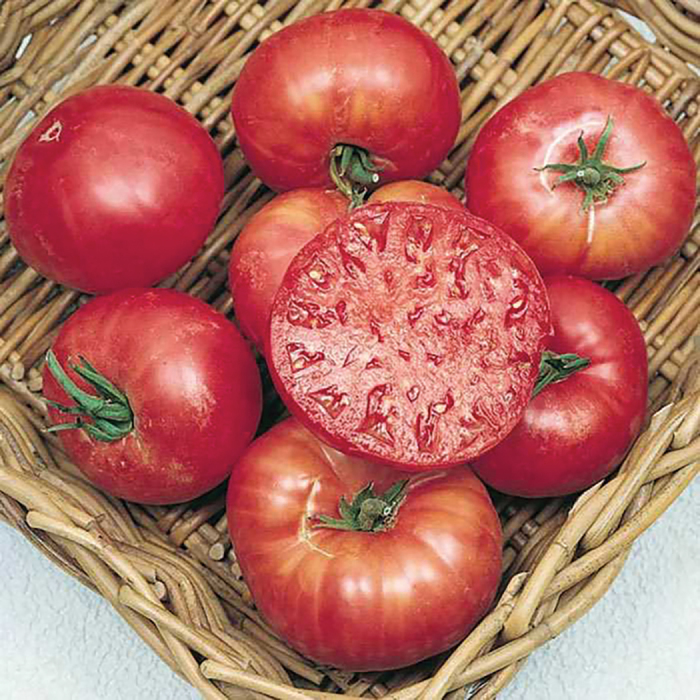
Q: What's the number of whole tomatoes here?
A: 7